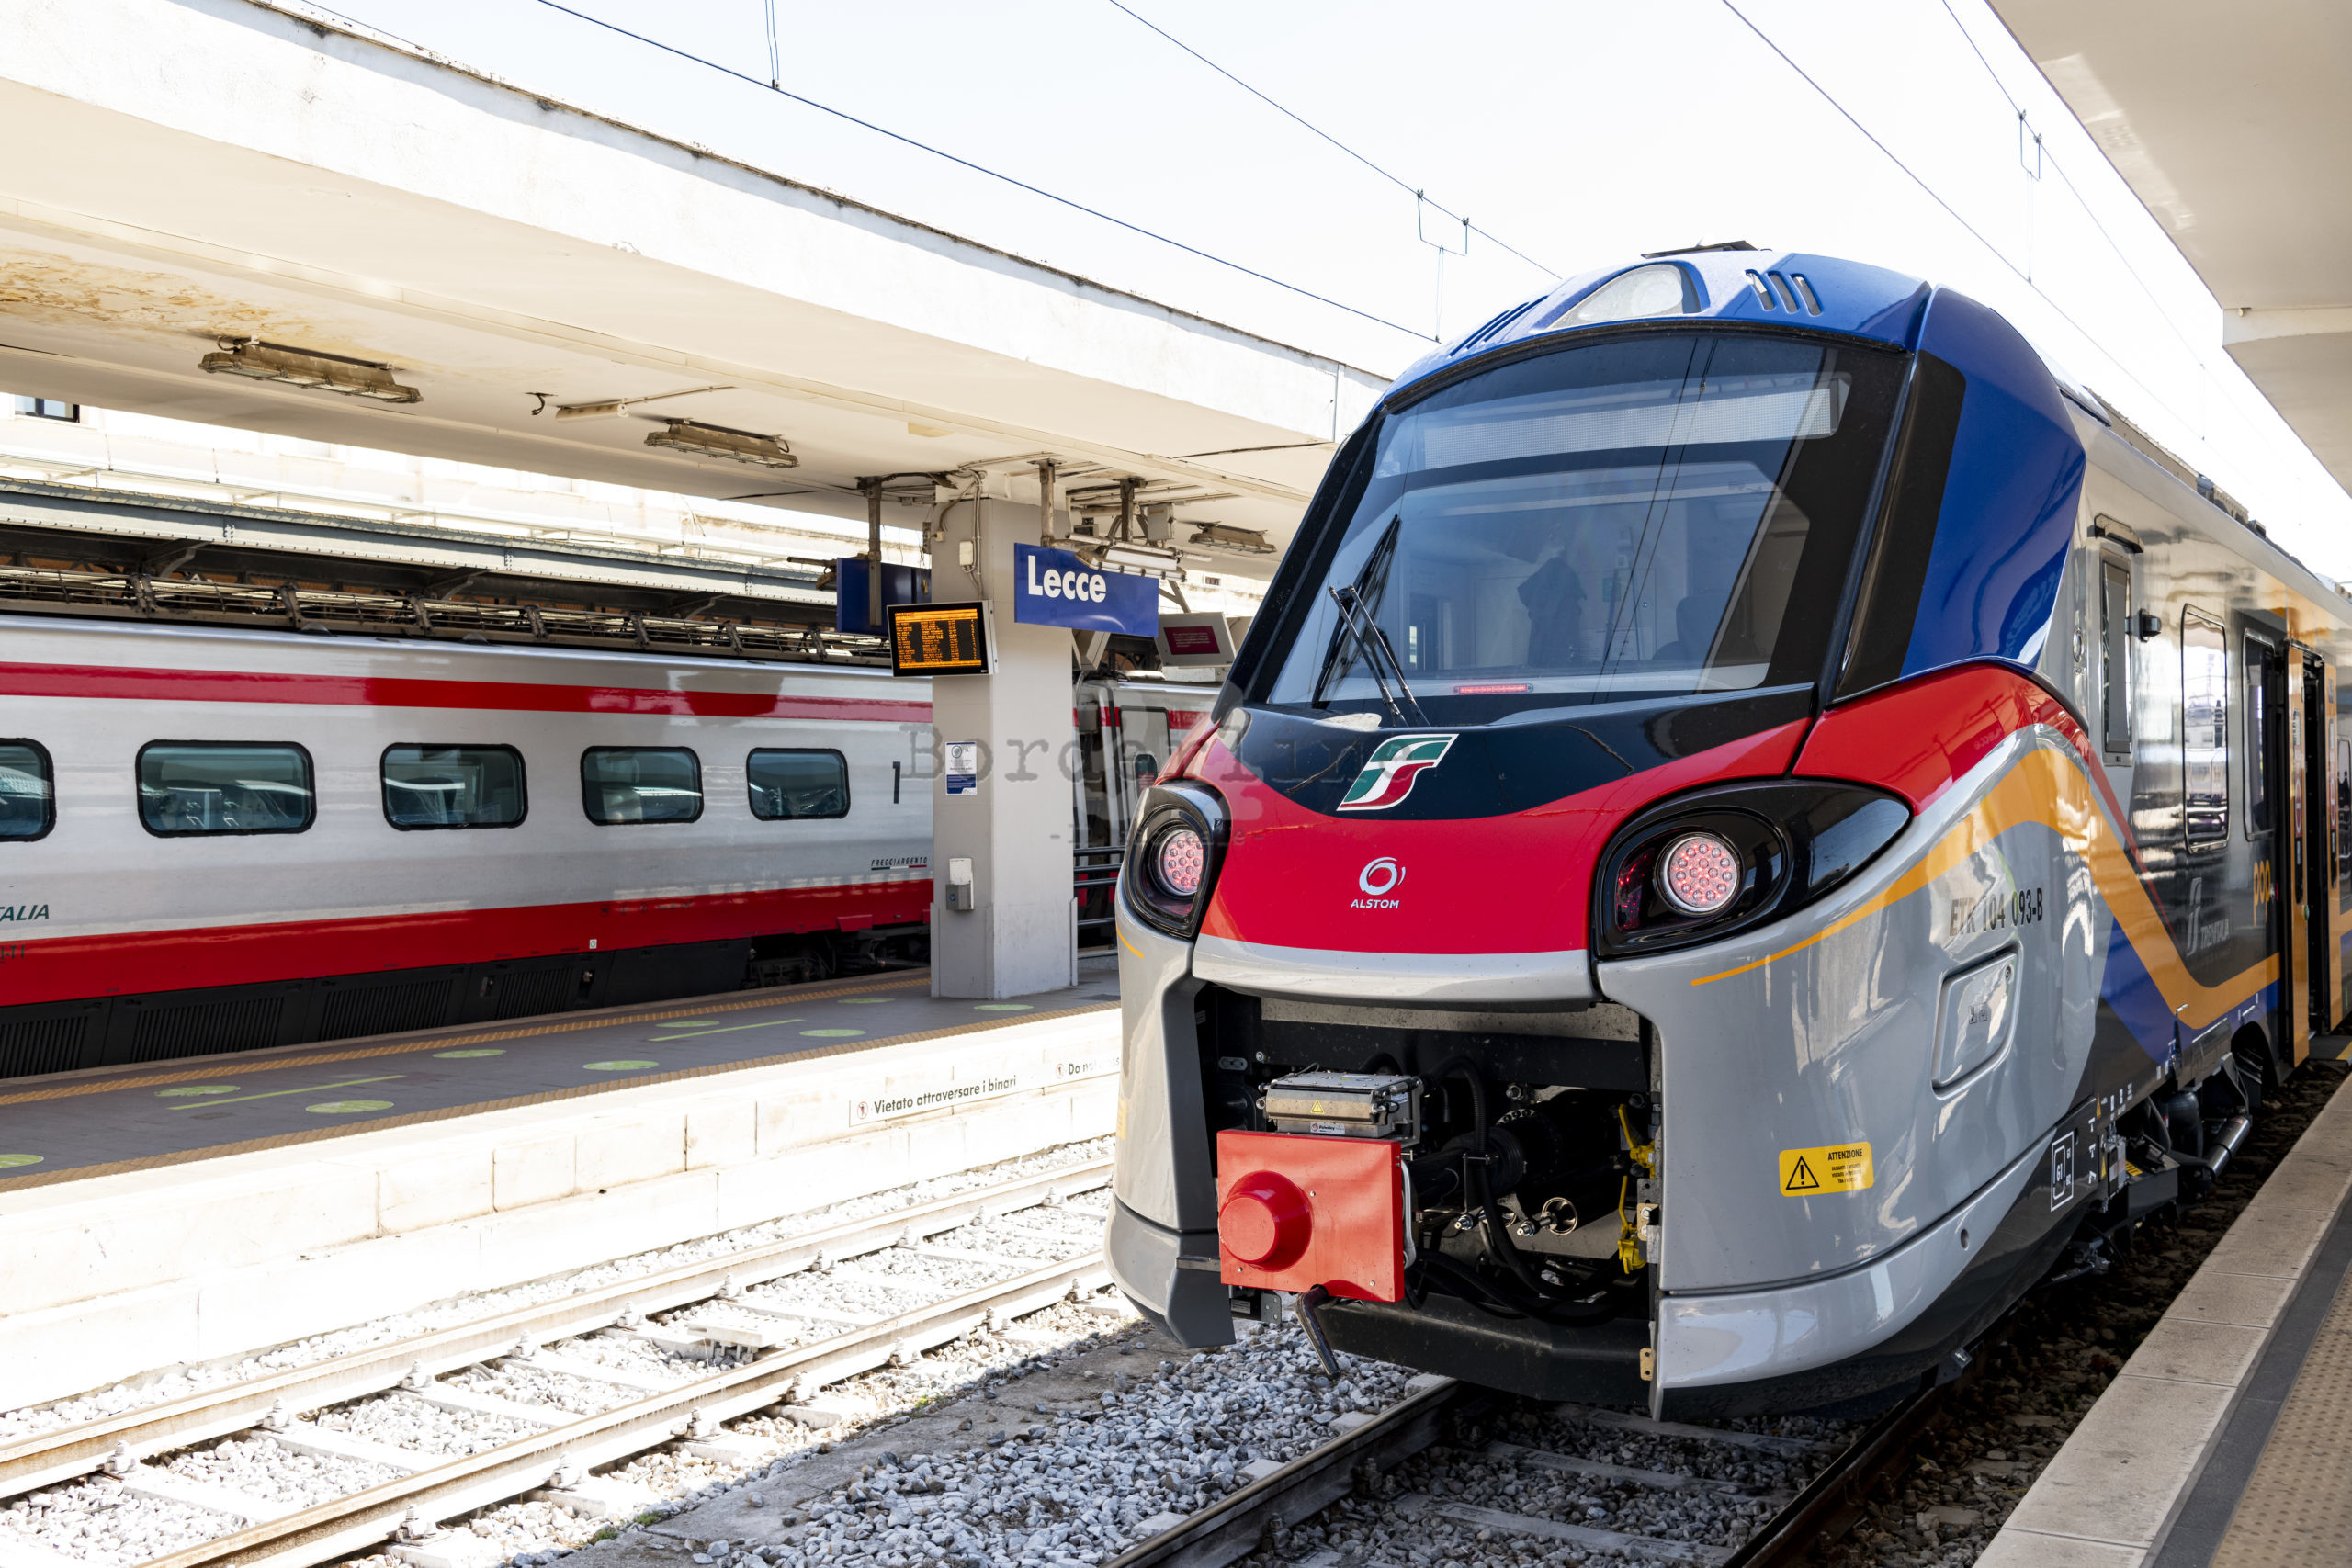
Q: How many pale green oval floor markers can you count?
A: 9